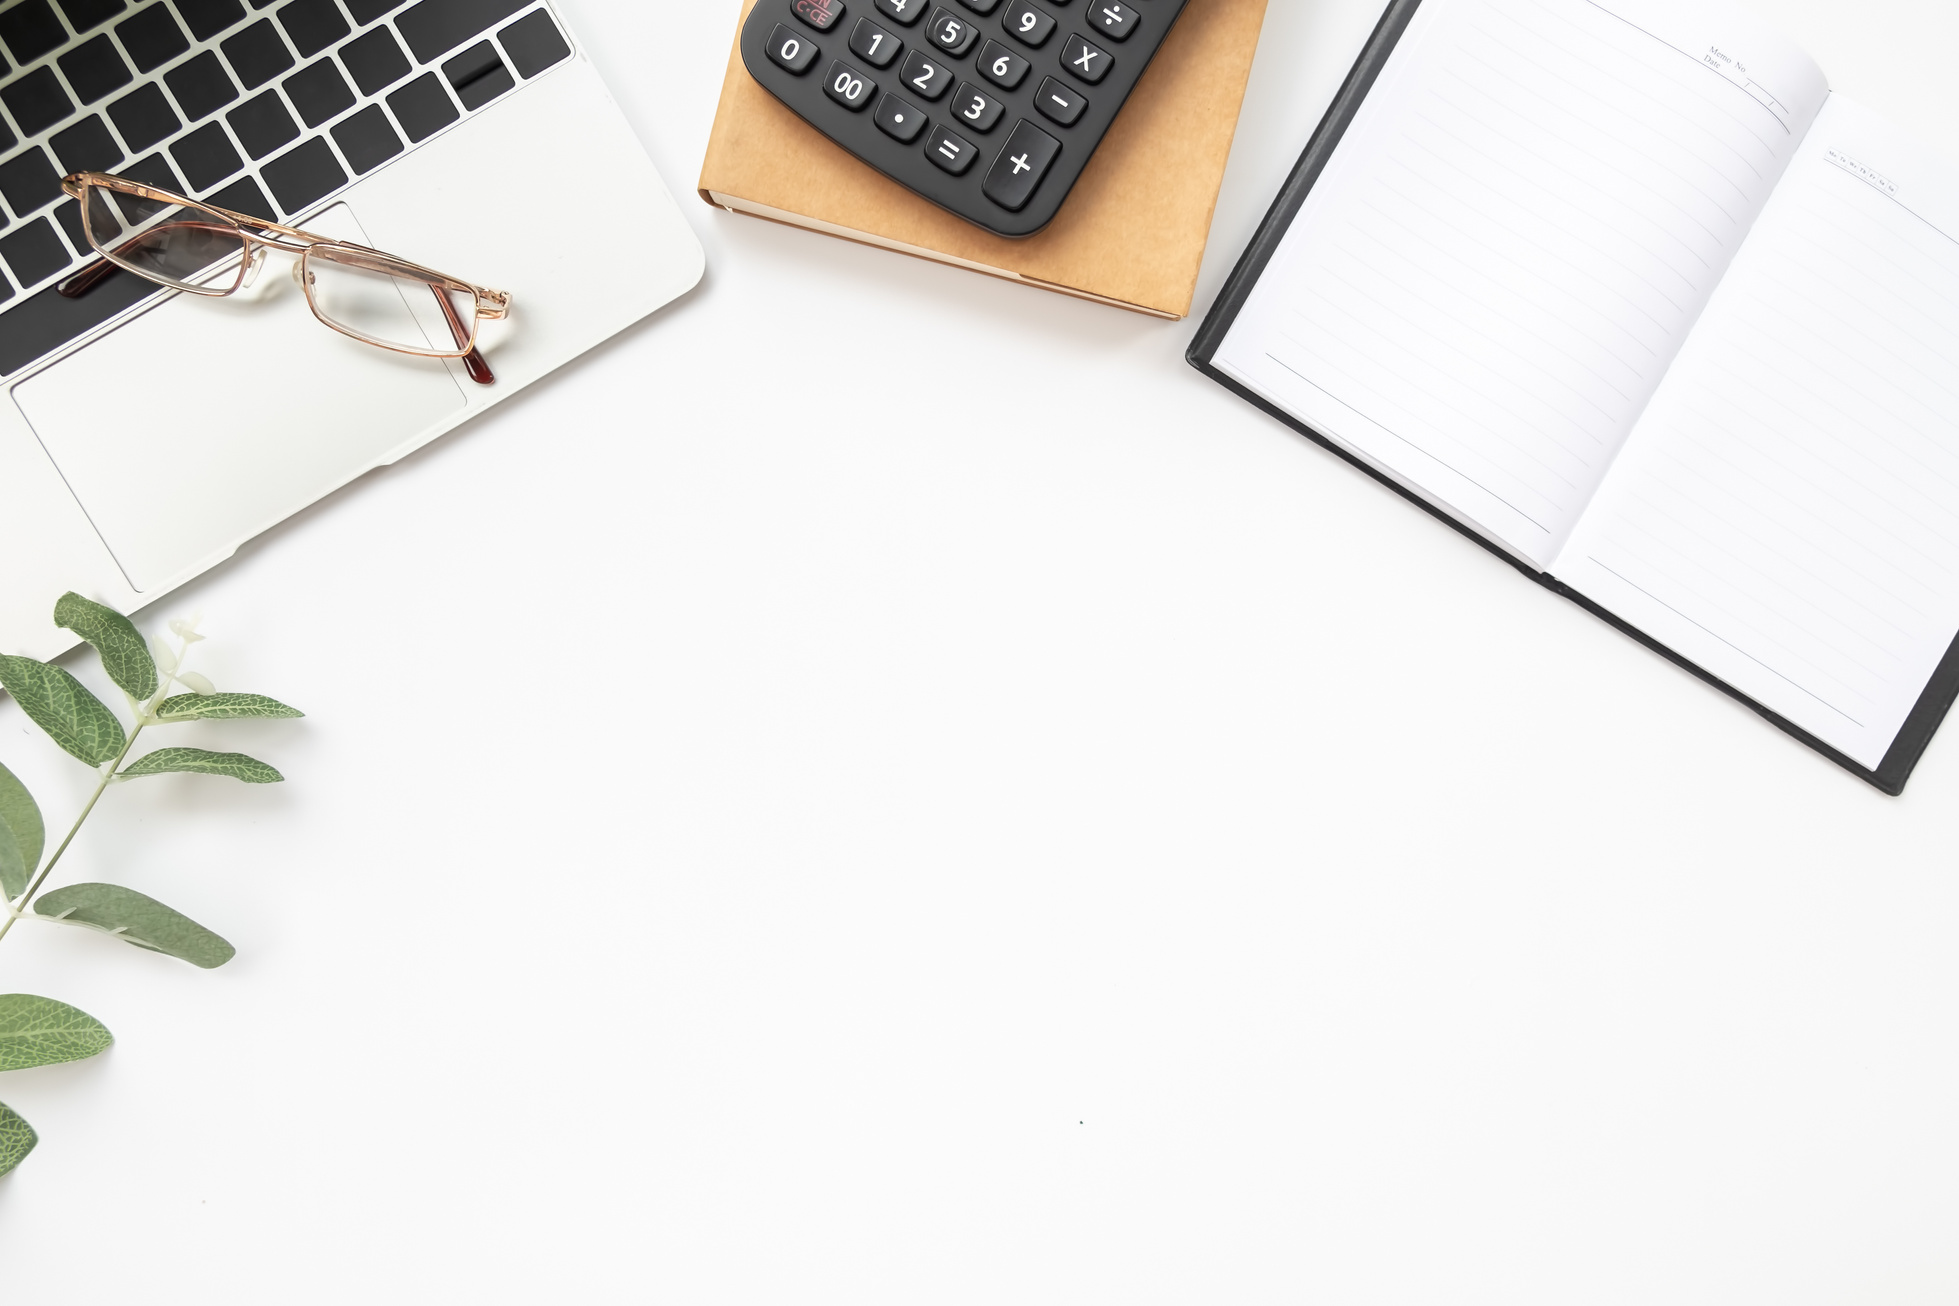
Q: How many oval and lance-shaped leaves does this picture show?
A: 8